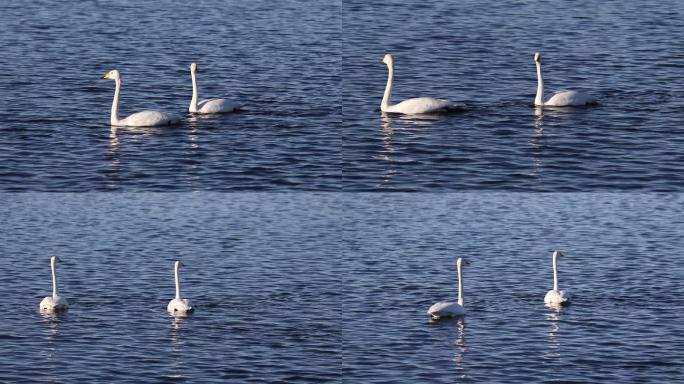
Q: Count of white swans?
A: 8